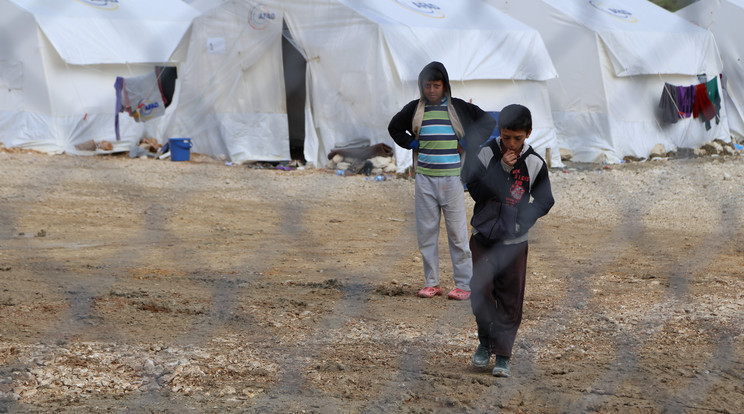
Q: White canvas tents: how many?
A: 4